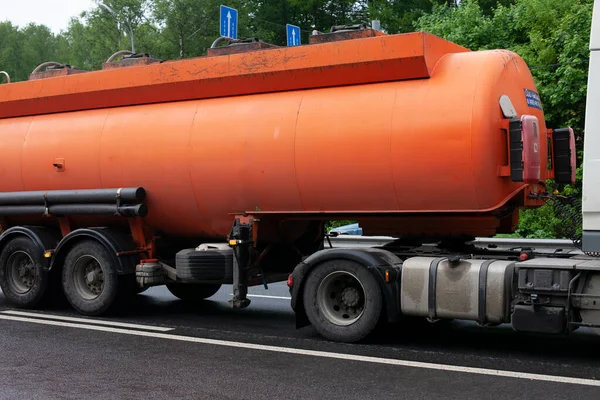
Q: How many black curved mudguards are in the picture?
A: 3